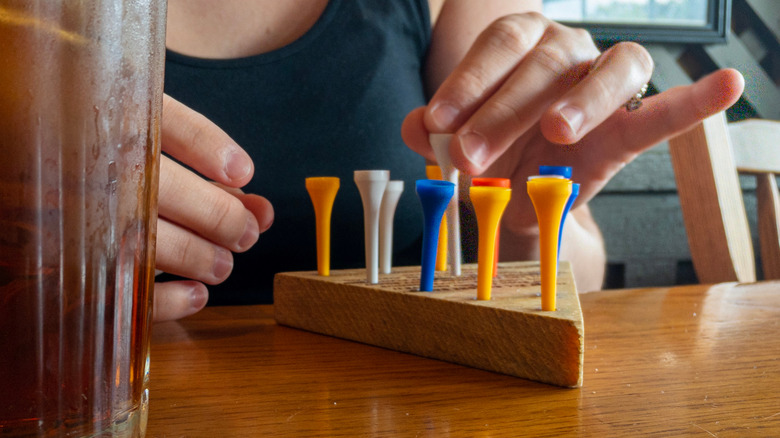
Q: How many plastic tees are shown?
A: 12